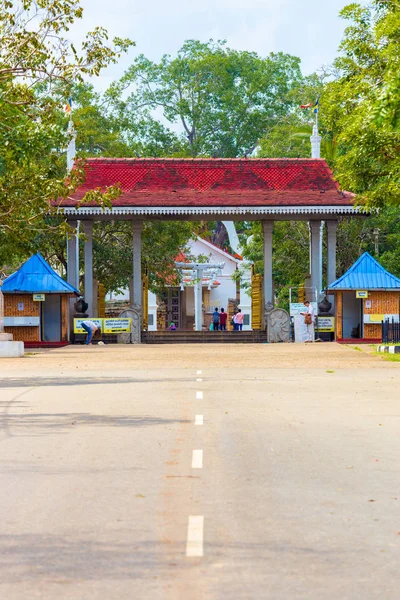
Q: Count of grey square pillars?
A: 6